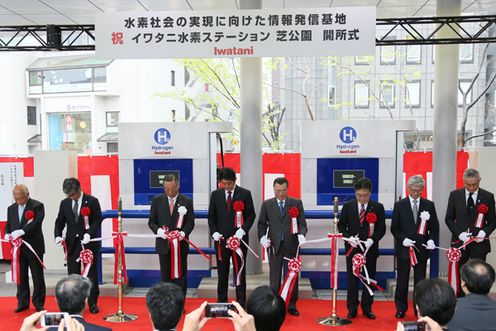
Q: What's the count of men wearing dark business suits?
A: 8